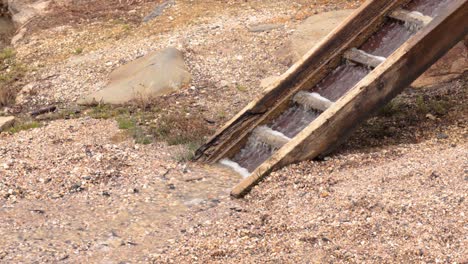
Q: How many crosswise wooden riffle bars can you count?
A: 4